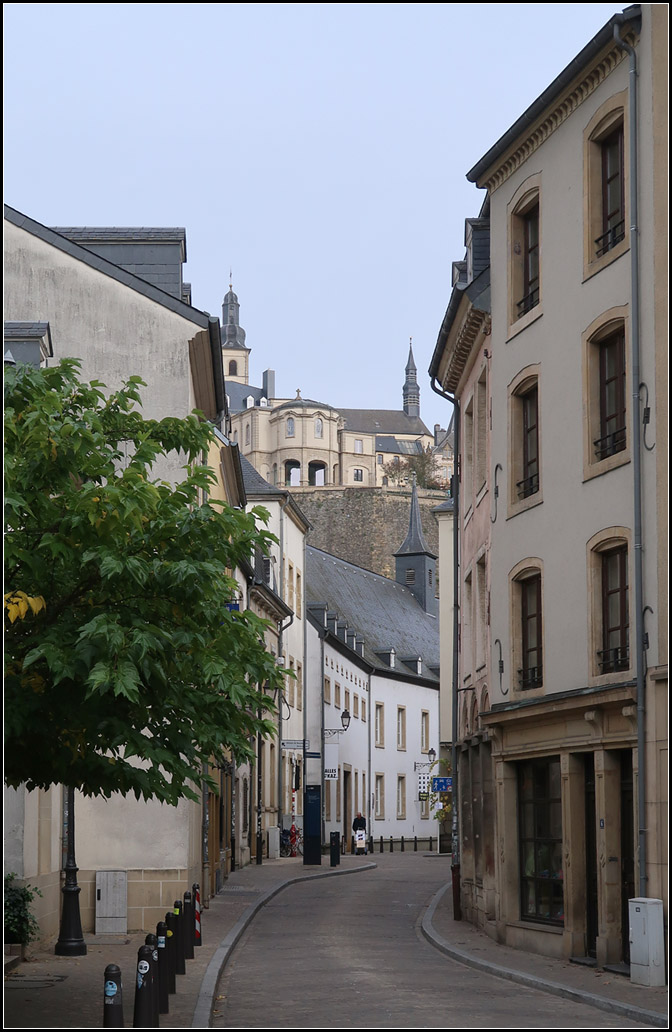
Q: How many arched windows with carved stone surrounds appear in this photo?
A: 6